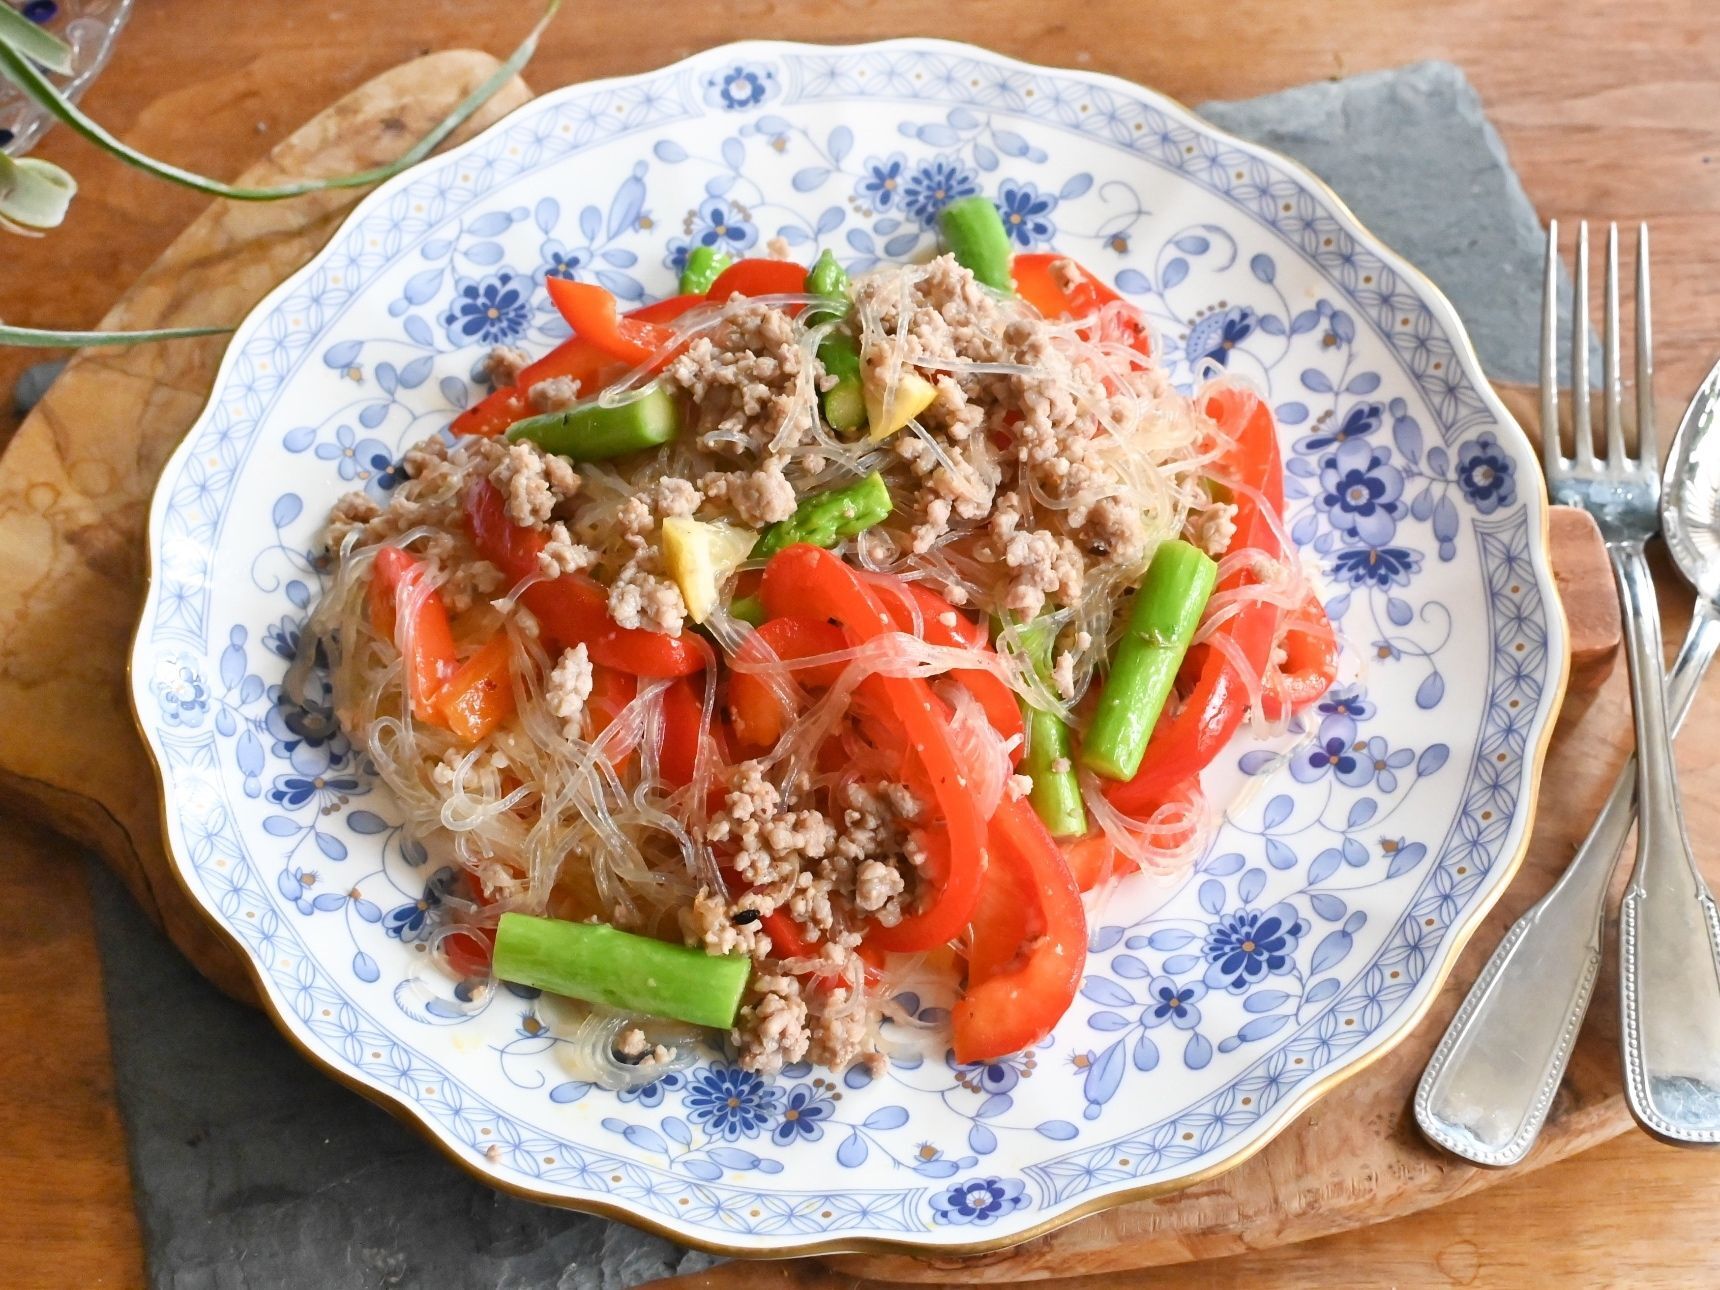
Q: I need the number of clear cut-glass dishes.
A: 1